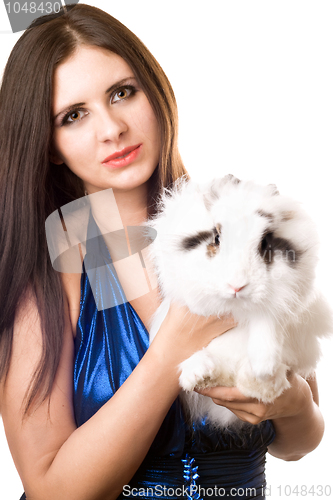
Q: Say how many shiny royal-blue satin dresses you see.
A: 1